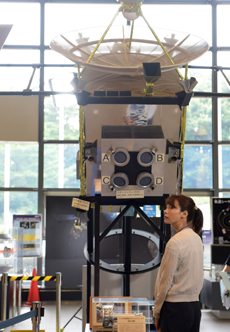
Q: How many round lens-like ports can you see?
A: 4